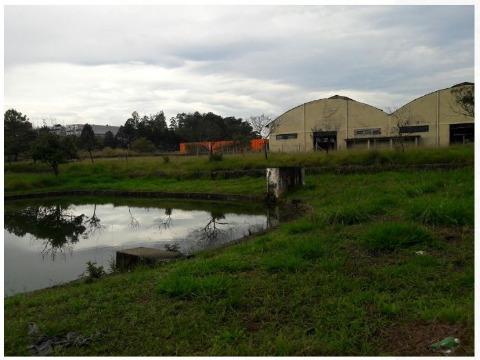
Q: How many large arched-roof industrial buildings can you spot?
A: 2